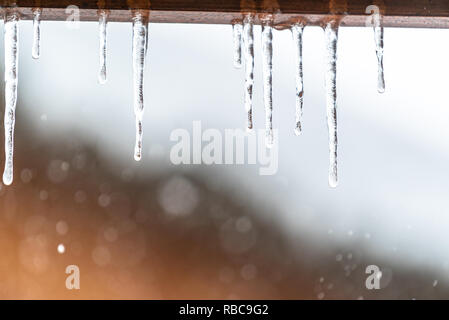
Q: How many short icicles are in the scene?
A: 4